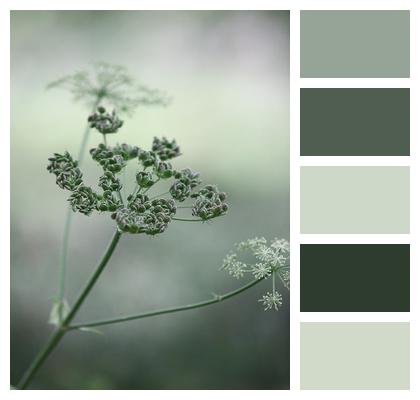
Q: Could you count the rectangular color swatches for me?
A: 5